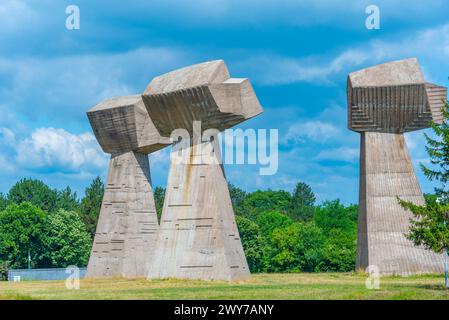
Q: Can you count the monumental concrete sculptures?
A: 3